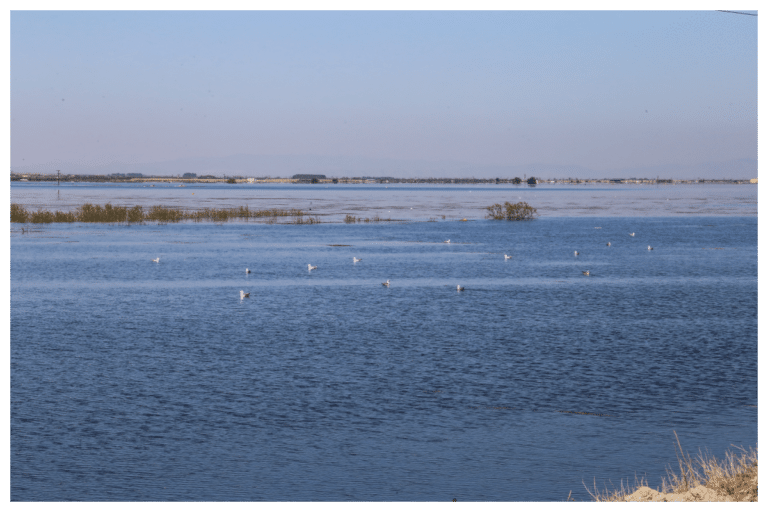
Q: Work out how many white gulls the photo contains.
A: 14